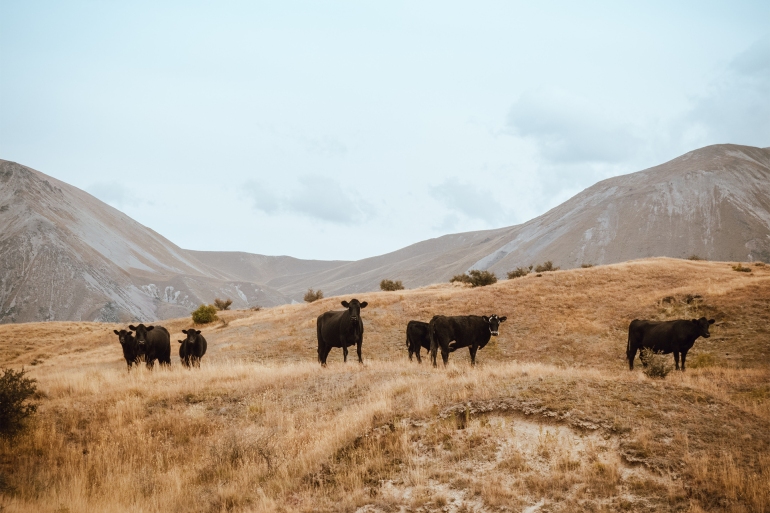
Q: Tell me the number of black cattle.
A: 7